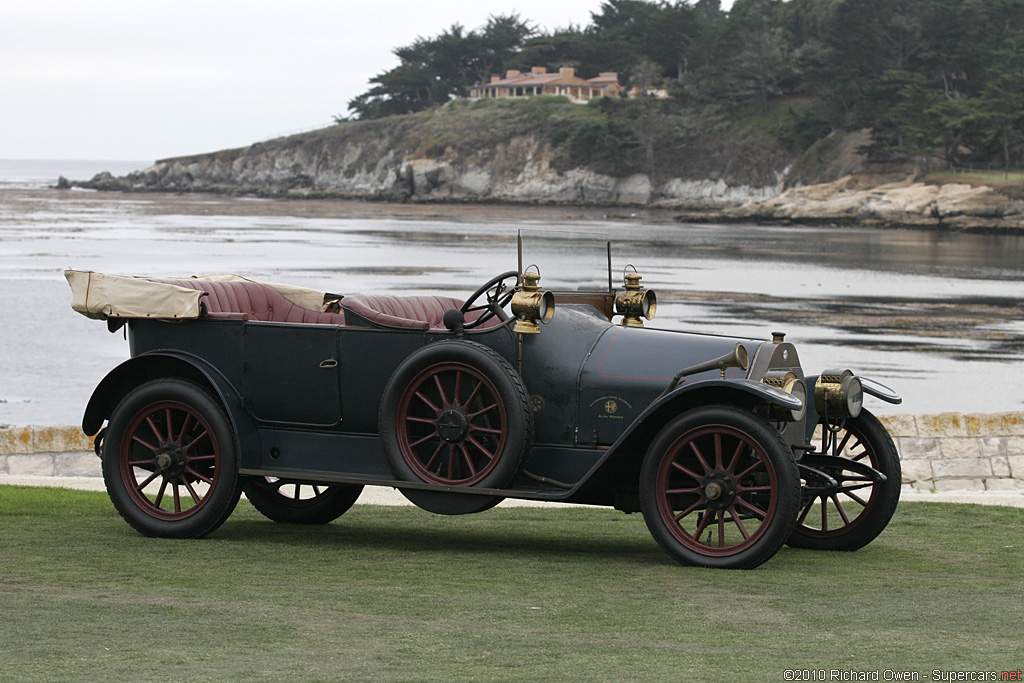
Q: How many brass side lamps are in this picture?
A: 2